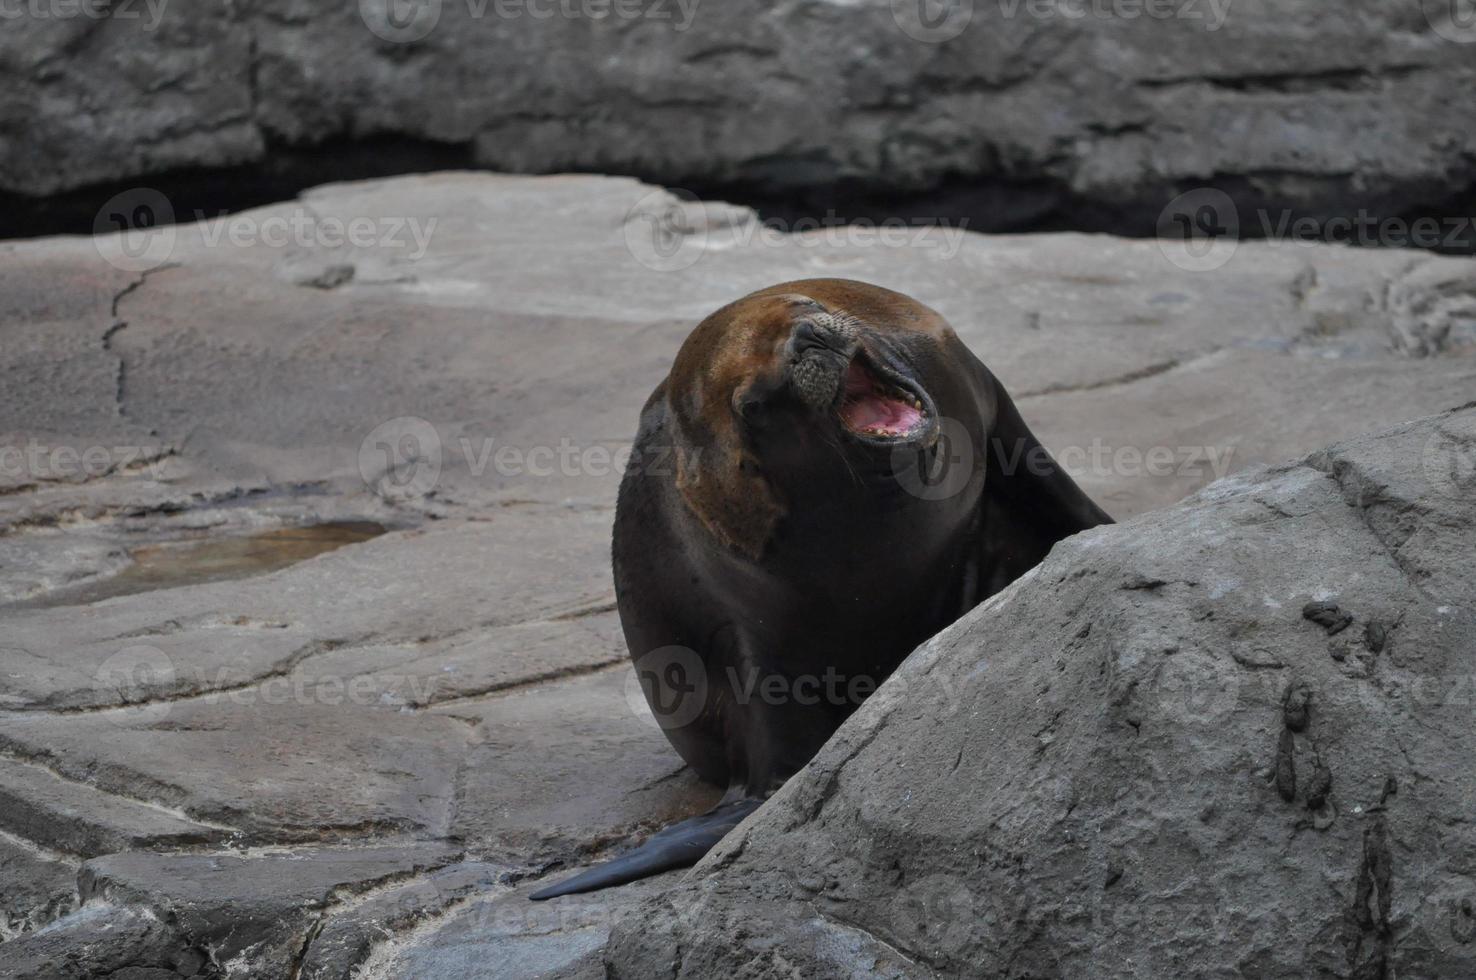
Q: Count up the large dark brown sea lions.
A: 1